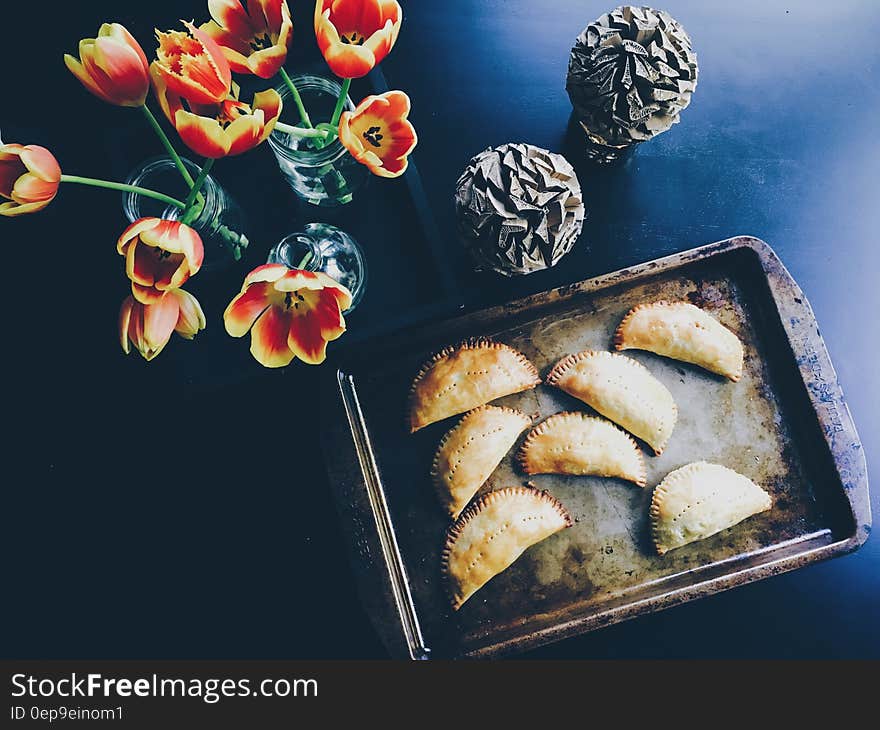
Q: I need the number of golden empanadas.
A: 7